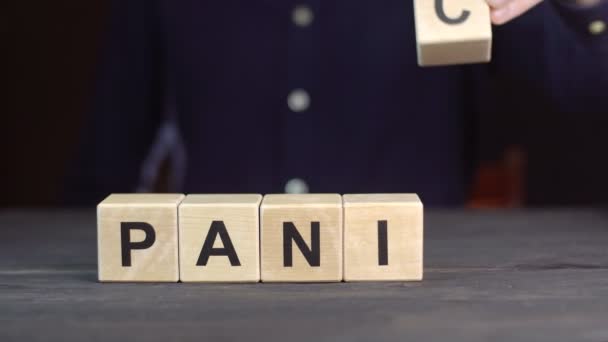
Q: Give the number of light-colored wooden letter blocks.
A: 5